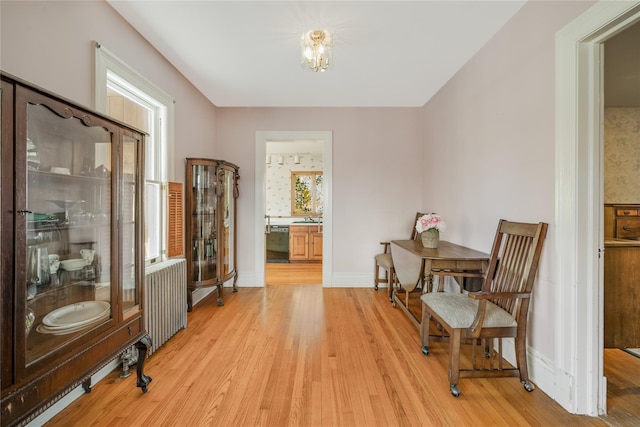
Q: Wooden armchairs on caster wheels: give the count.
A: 2